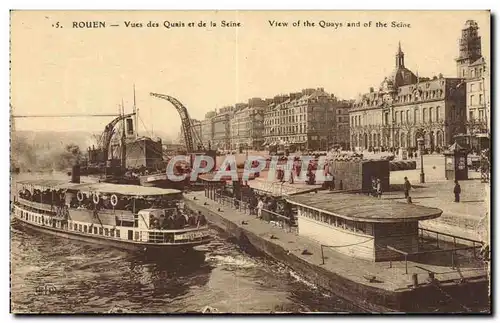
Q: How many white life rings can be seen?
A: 3